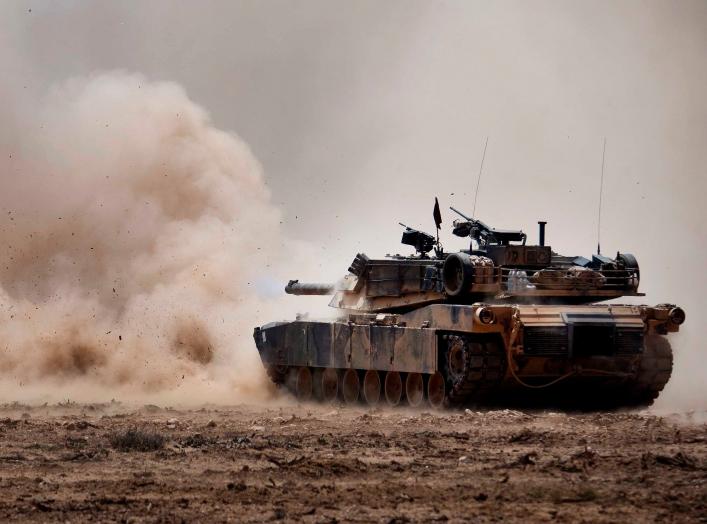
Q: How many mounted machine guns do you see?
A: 2